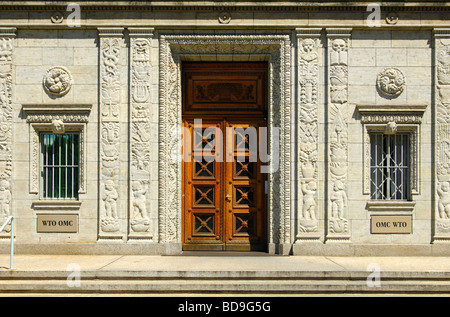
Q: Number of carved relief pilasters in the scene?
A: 6